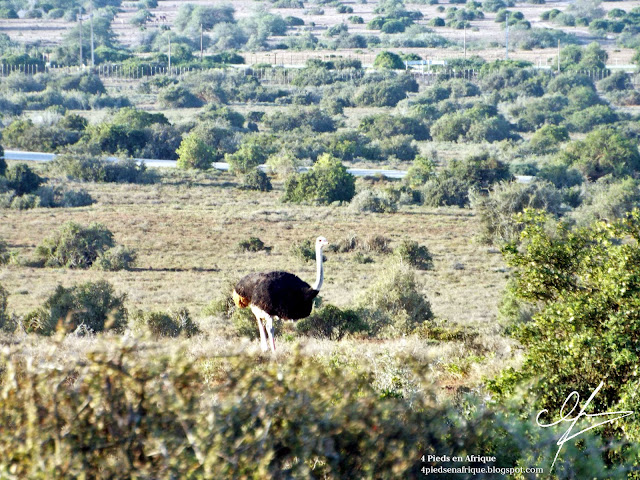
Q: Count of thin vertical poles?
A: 7